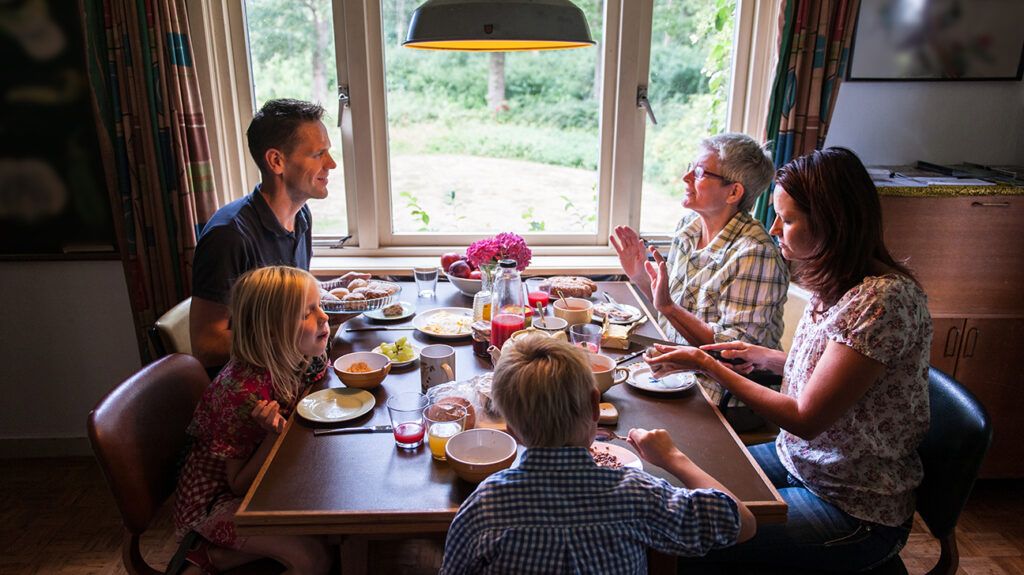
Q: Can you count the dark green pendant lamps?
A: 1